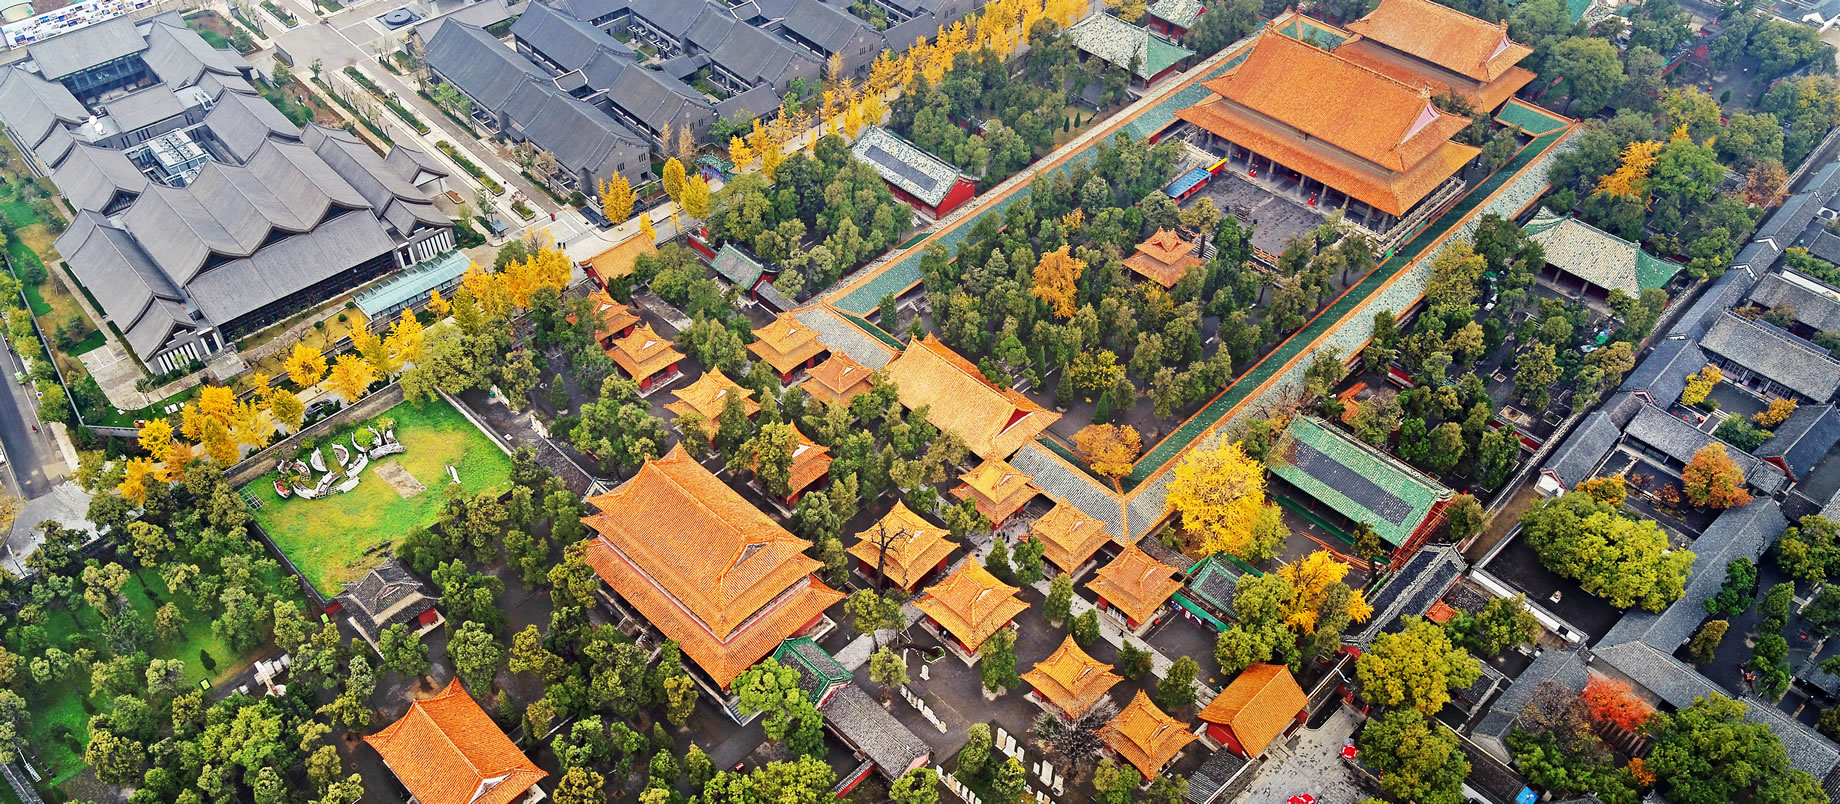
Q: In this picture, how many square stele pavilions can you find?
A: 13